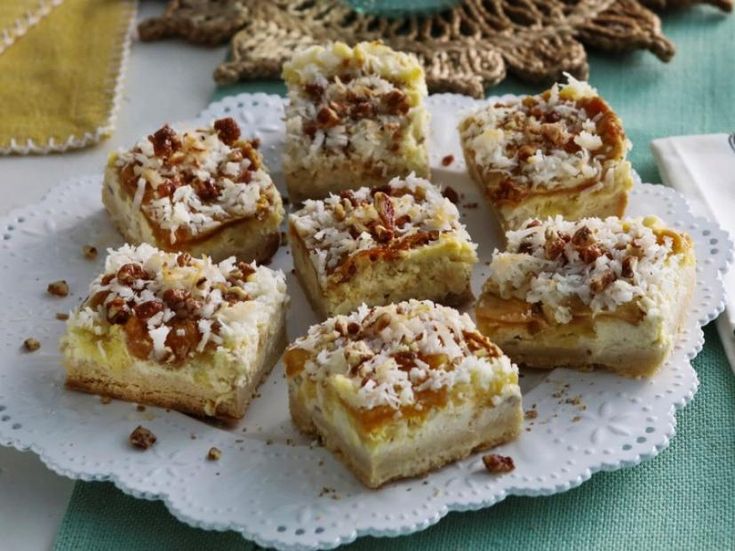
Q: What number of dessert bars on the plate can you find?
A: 7